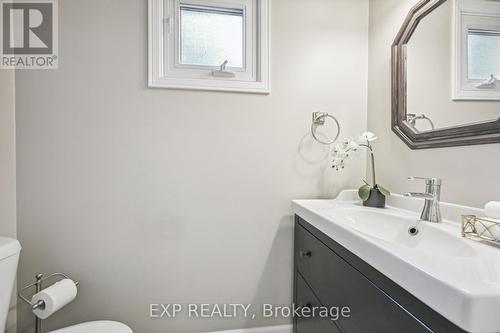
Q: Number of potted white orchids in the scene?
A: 1